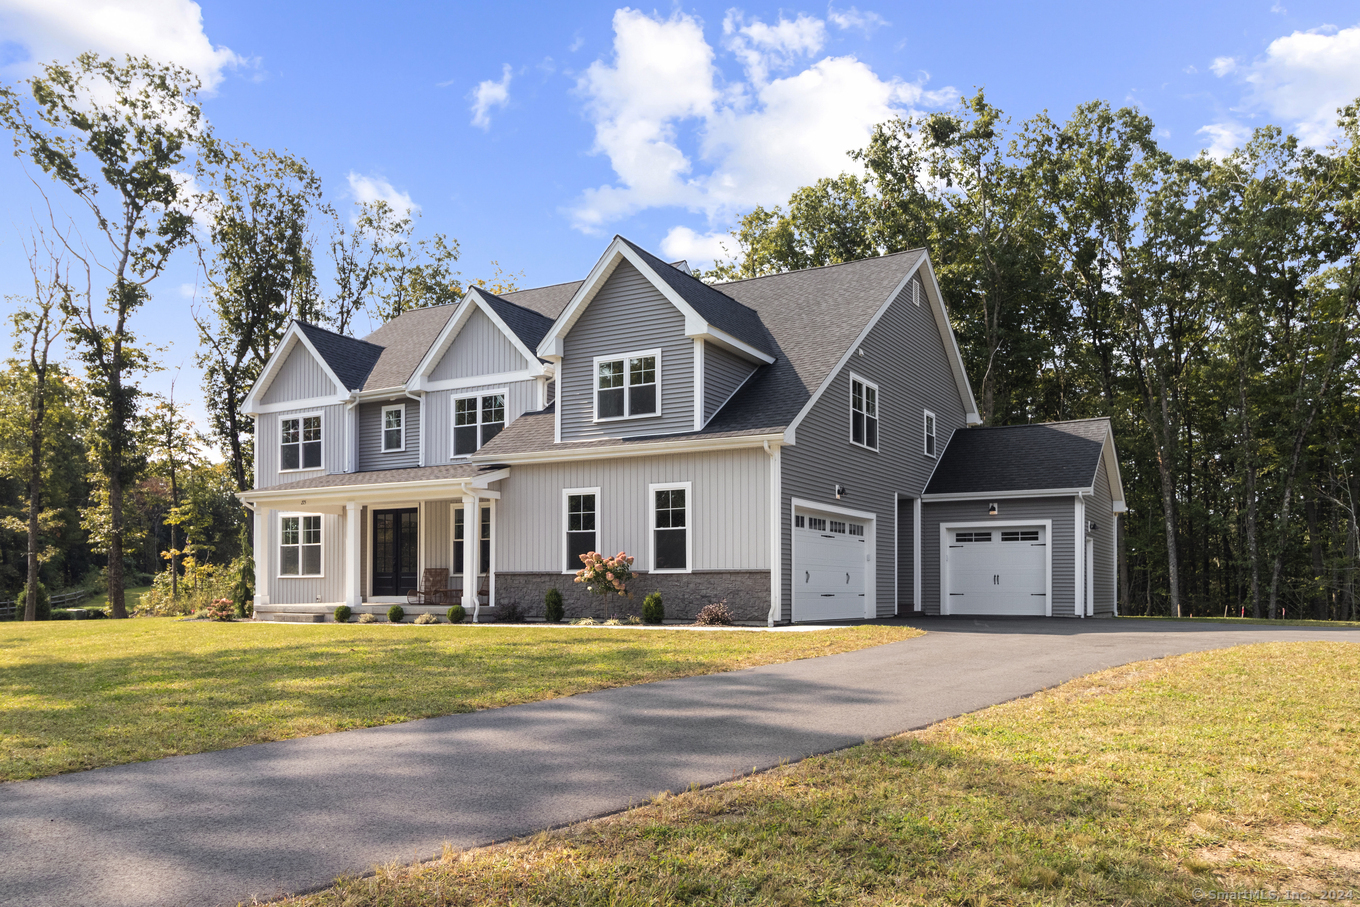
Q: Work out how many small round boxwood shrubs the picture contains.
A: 3